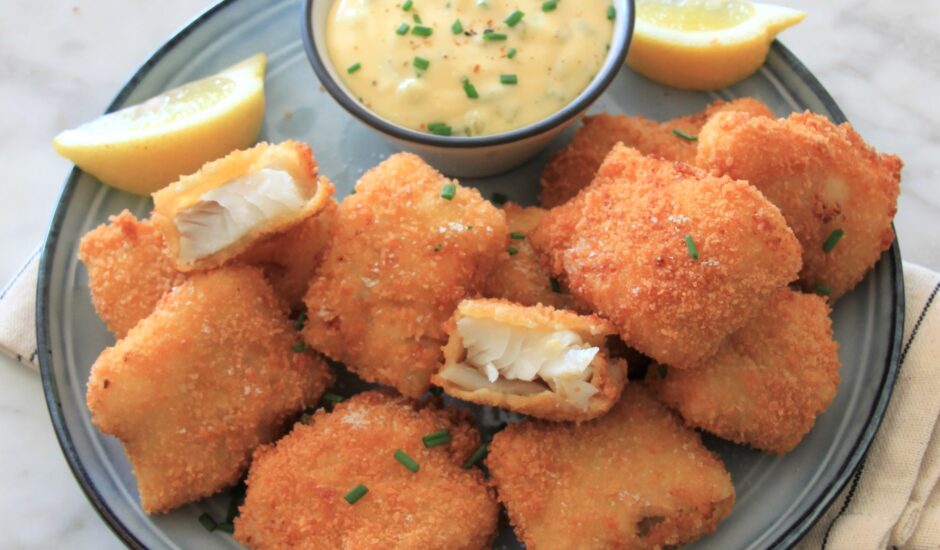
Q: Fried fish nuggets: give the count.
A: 12